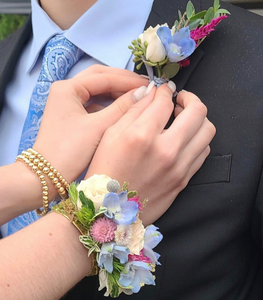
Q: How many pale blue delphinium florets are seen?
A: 5